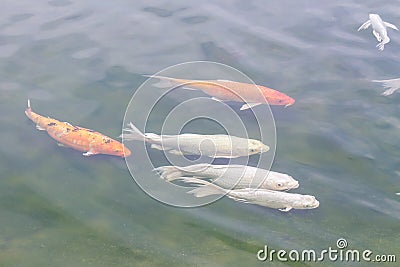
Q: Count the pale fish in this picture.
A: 5